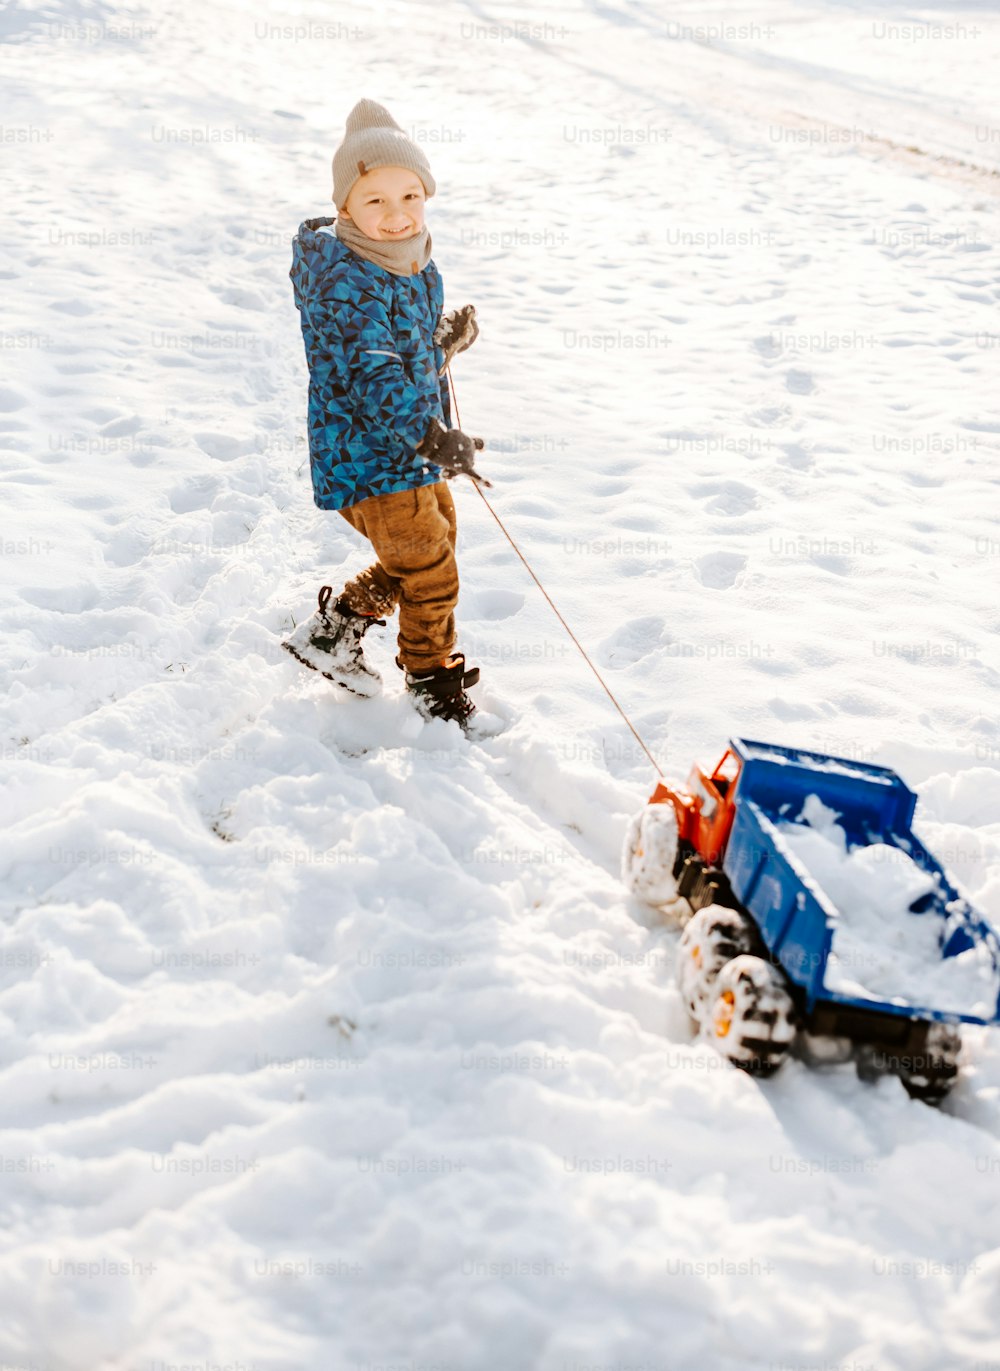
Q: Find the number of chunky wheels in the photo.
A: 4